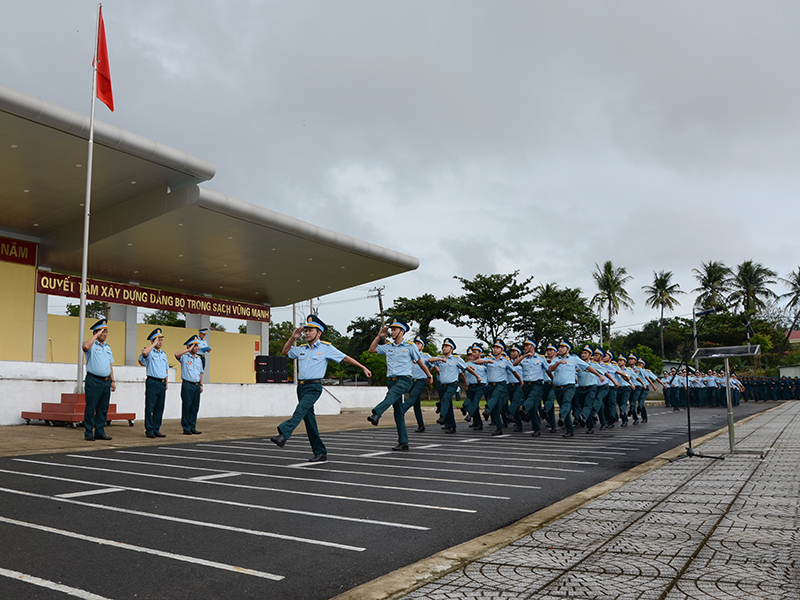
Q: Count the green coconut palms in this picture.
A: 5